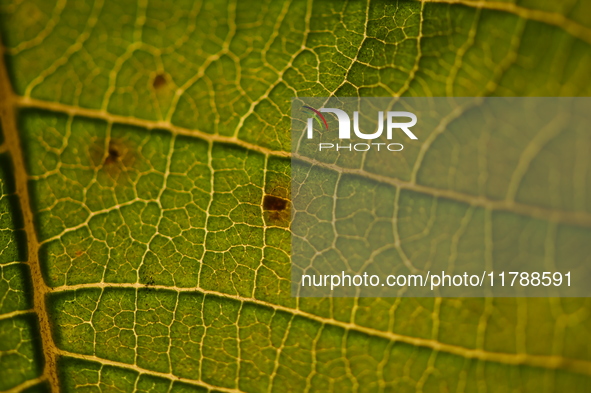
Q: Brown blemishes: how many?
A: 3